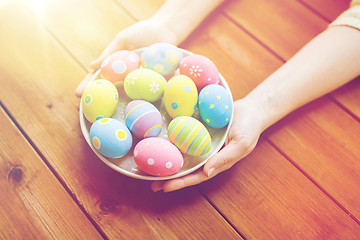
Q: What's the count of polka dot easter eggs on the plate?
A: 7